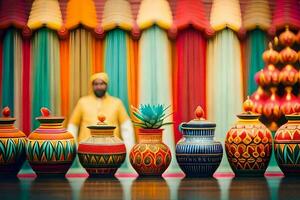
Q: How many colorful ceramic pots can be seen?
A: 7